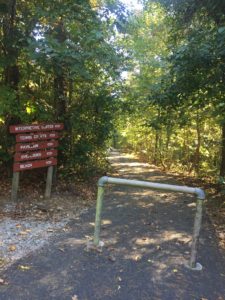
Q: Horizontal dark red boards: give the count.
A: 5